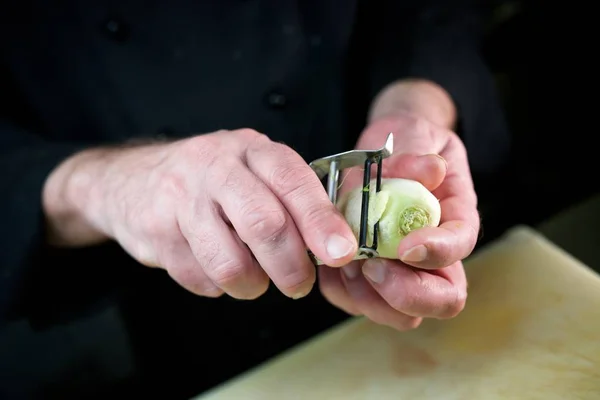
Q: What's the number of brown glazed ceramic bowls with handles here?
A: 0